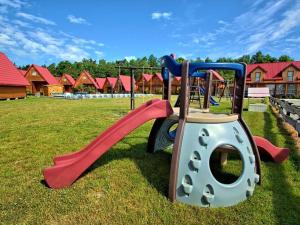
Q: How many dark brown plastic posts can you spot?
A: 4